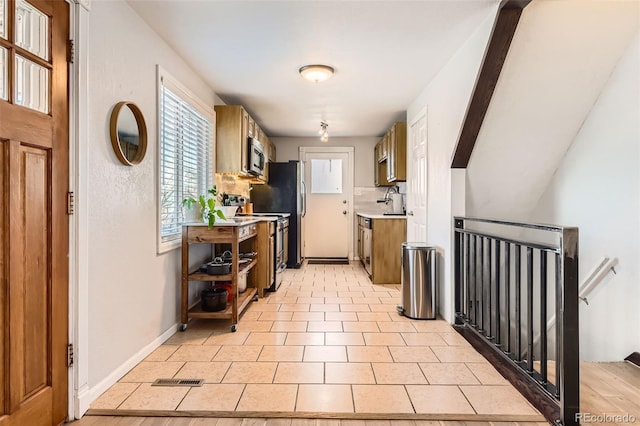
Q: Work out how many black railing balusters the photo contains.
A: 11